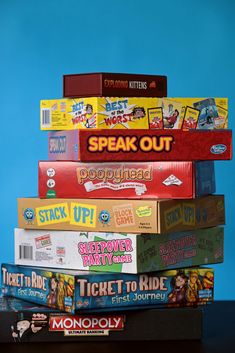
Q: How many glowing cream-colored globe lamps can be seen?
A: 0